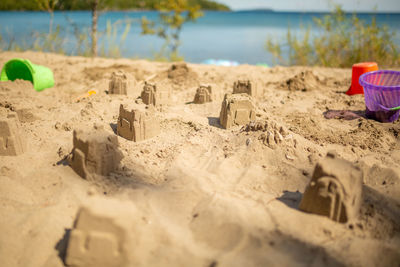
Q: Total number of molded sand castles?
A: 10